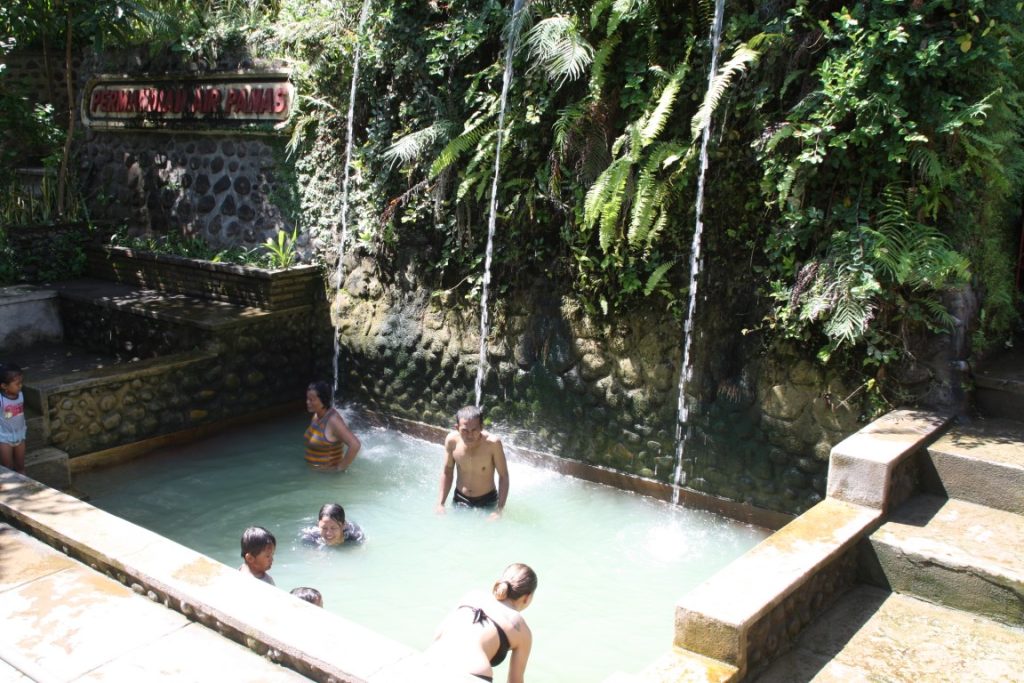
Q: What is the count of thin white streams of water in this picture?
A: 3